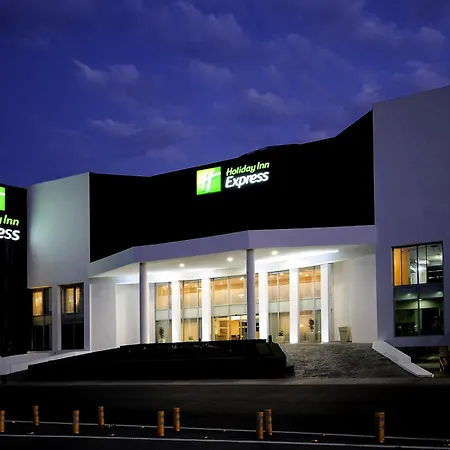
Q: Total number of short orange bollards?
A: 9